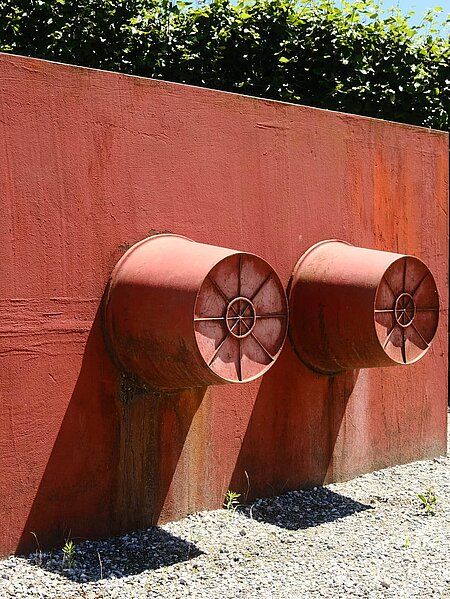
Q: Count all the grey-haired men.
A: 0